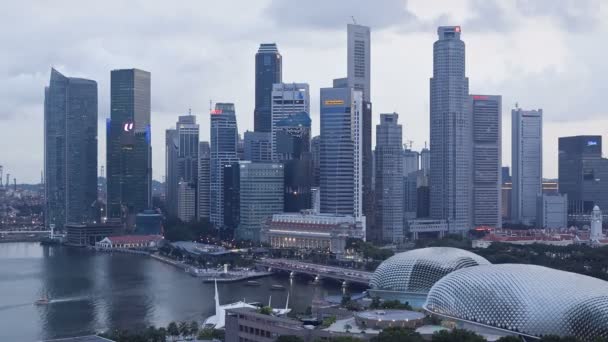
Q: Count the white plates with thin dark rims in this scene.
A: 0